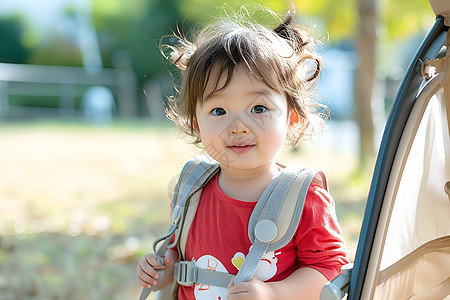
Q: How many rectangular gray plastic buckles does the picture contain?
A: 1